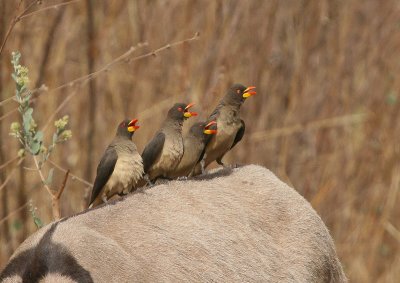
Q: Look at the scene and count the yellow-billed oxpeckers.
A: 4